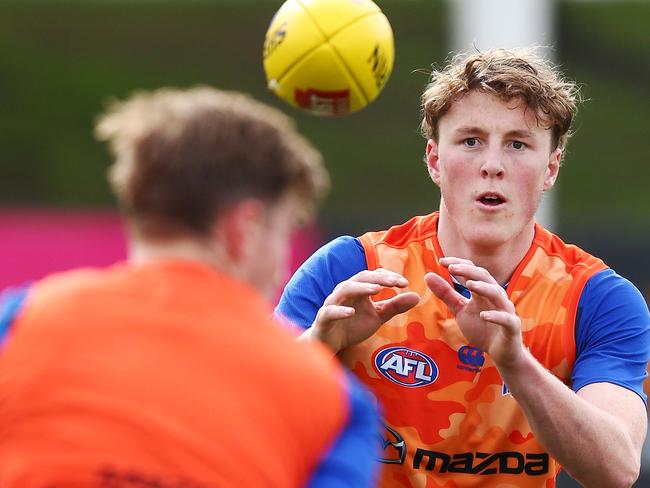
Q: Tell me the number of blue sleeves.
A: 4